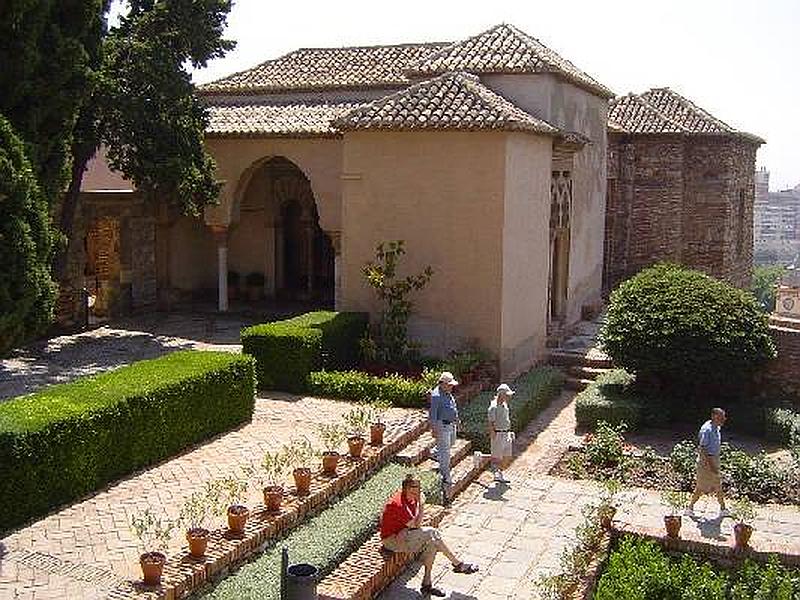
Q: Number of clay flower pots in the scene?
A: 11